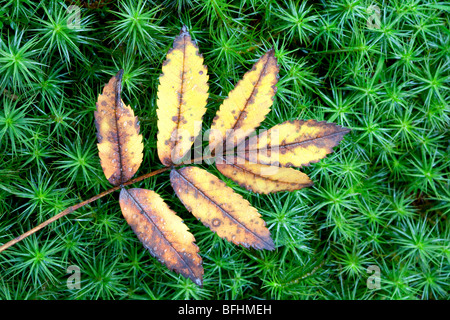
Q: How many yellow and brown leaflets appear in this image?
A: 7